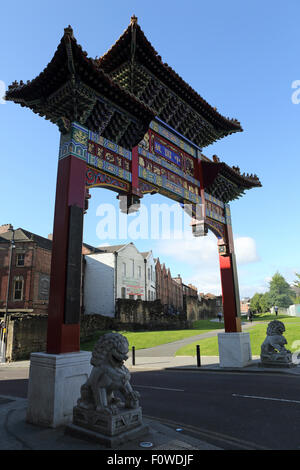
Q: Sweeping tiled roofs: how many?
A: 3